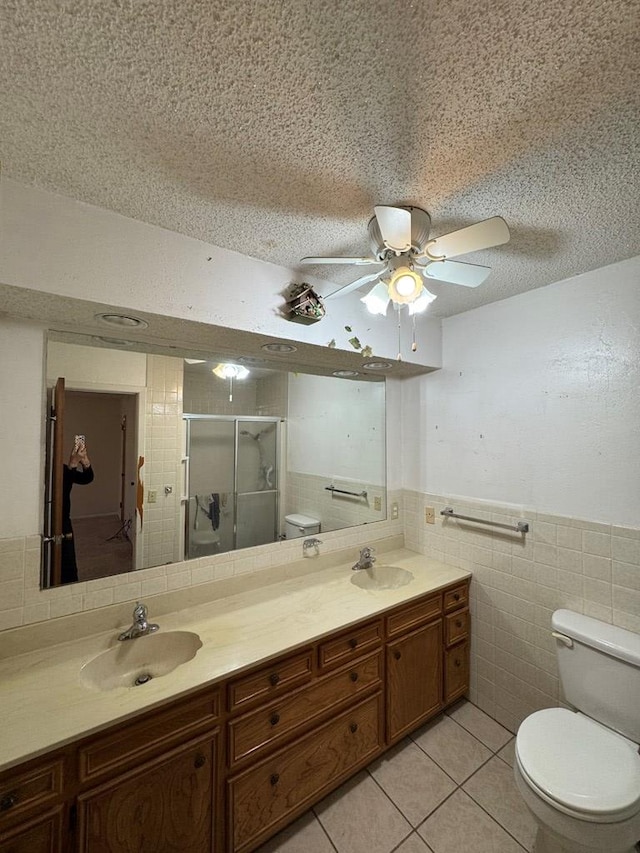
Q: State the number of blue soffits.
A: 0